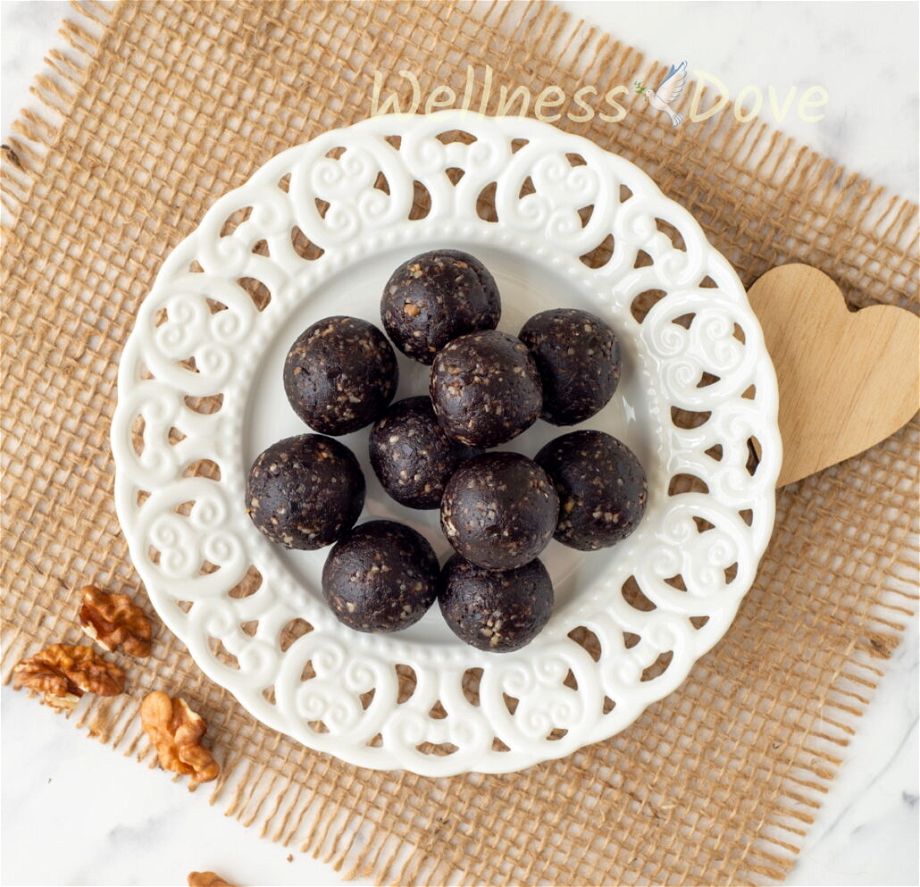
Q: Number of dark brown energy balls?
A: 10